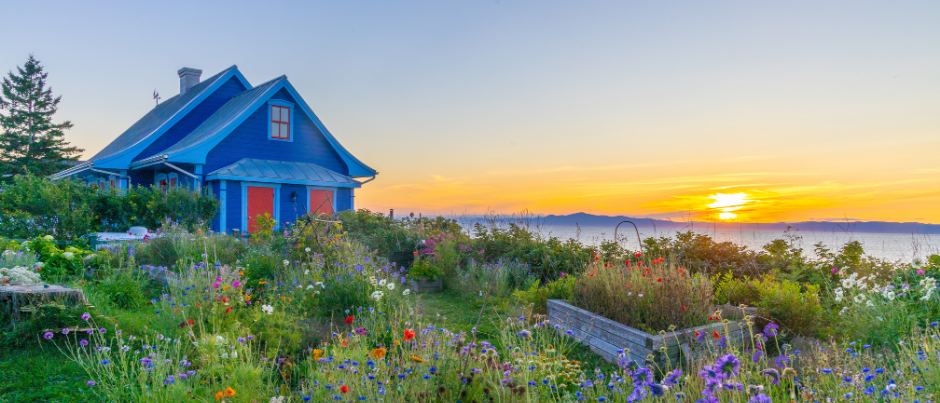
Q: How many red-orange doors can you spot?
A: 2